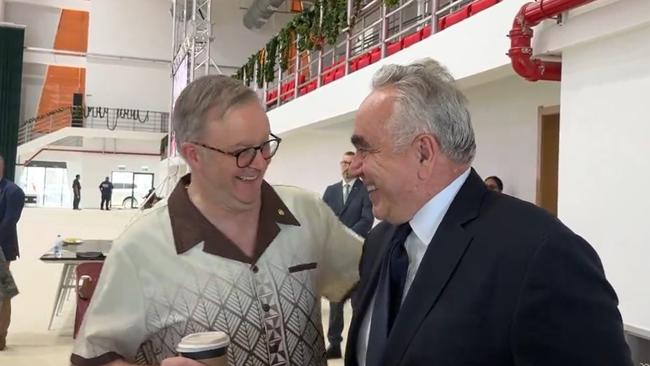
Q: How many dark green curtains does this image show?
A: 1